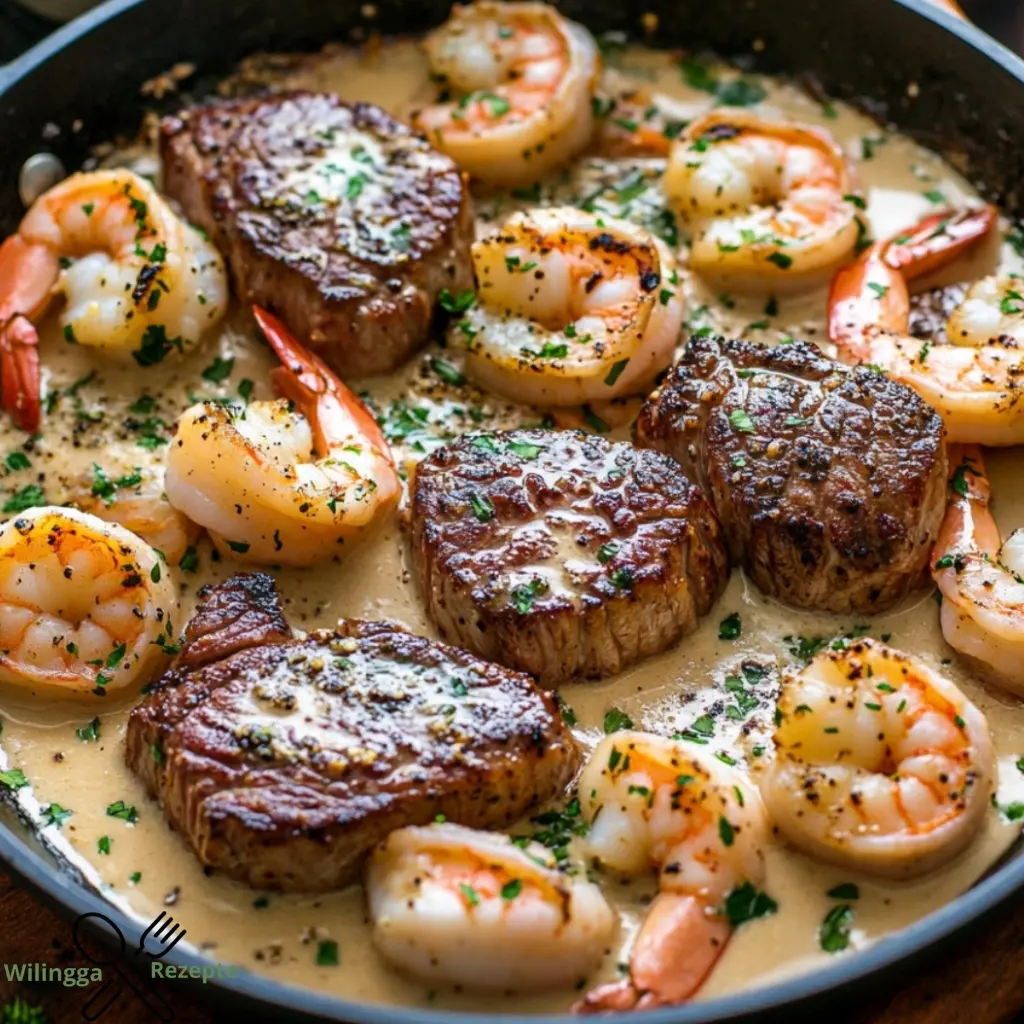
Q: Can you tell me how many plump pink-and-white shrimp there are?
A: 11